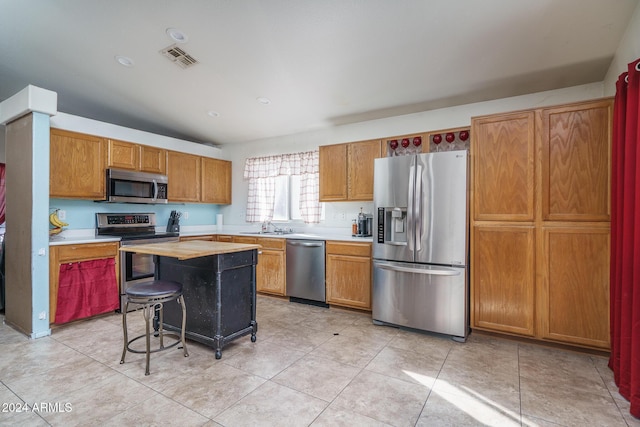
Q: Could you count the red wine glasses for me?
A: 6